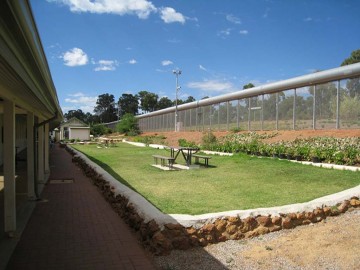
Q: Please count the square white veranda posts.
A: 4